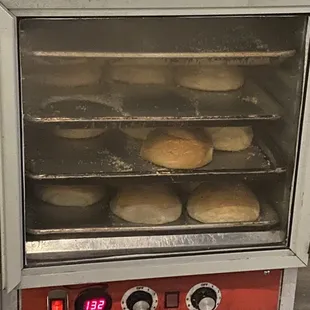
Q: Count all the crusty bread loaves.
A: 10